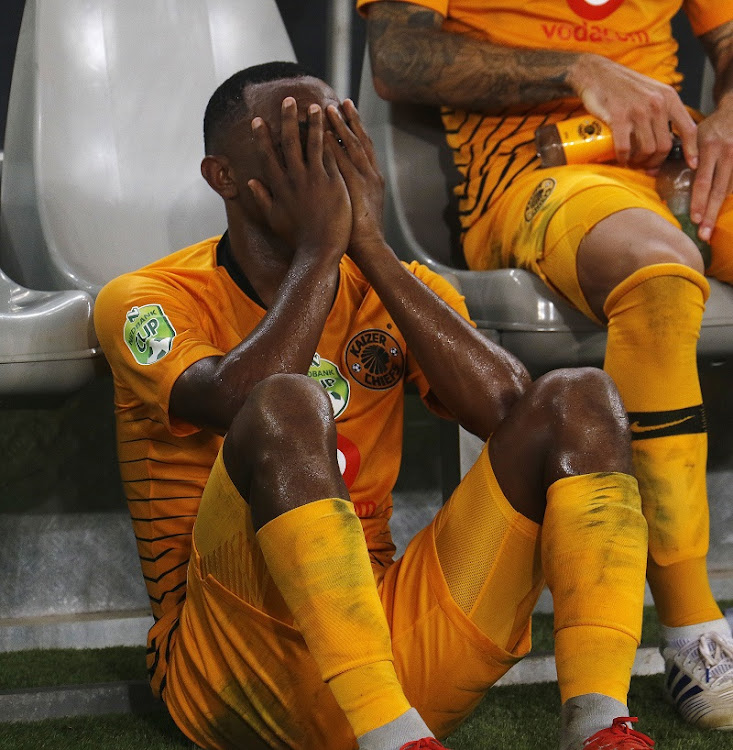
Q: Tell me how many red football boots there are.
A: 2